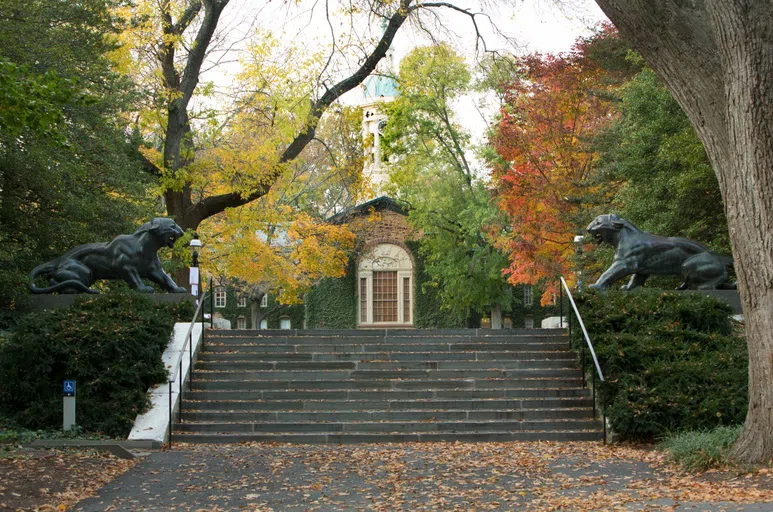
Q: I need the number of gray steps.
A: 12